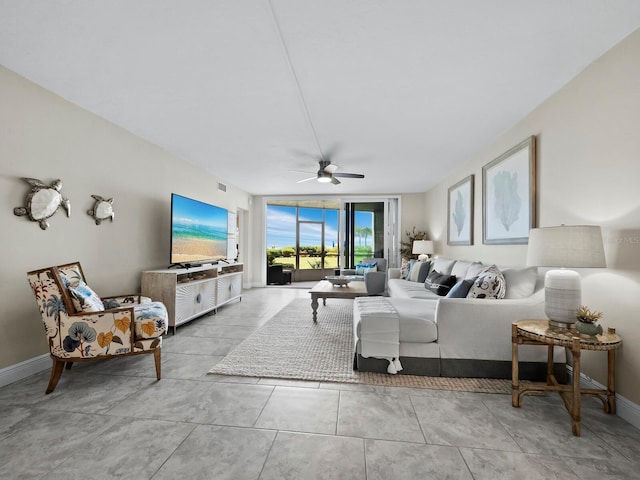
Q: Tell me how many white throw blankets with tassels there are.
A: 1